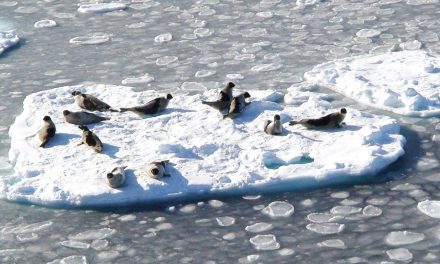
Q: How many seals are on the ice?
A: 11